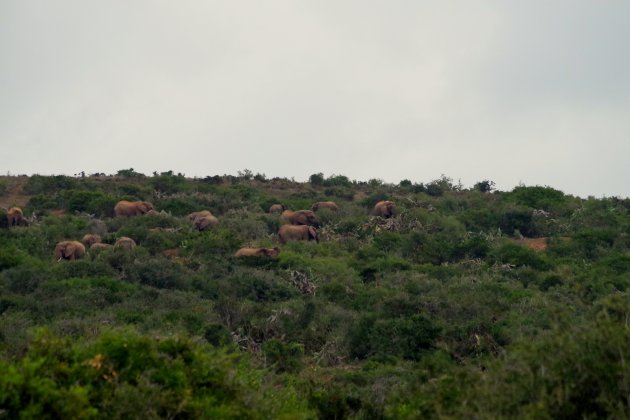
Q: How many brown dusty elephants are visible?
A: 14